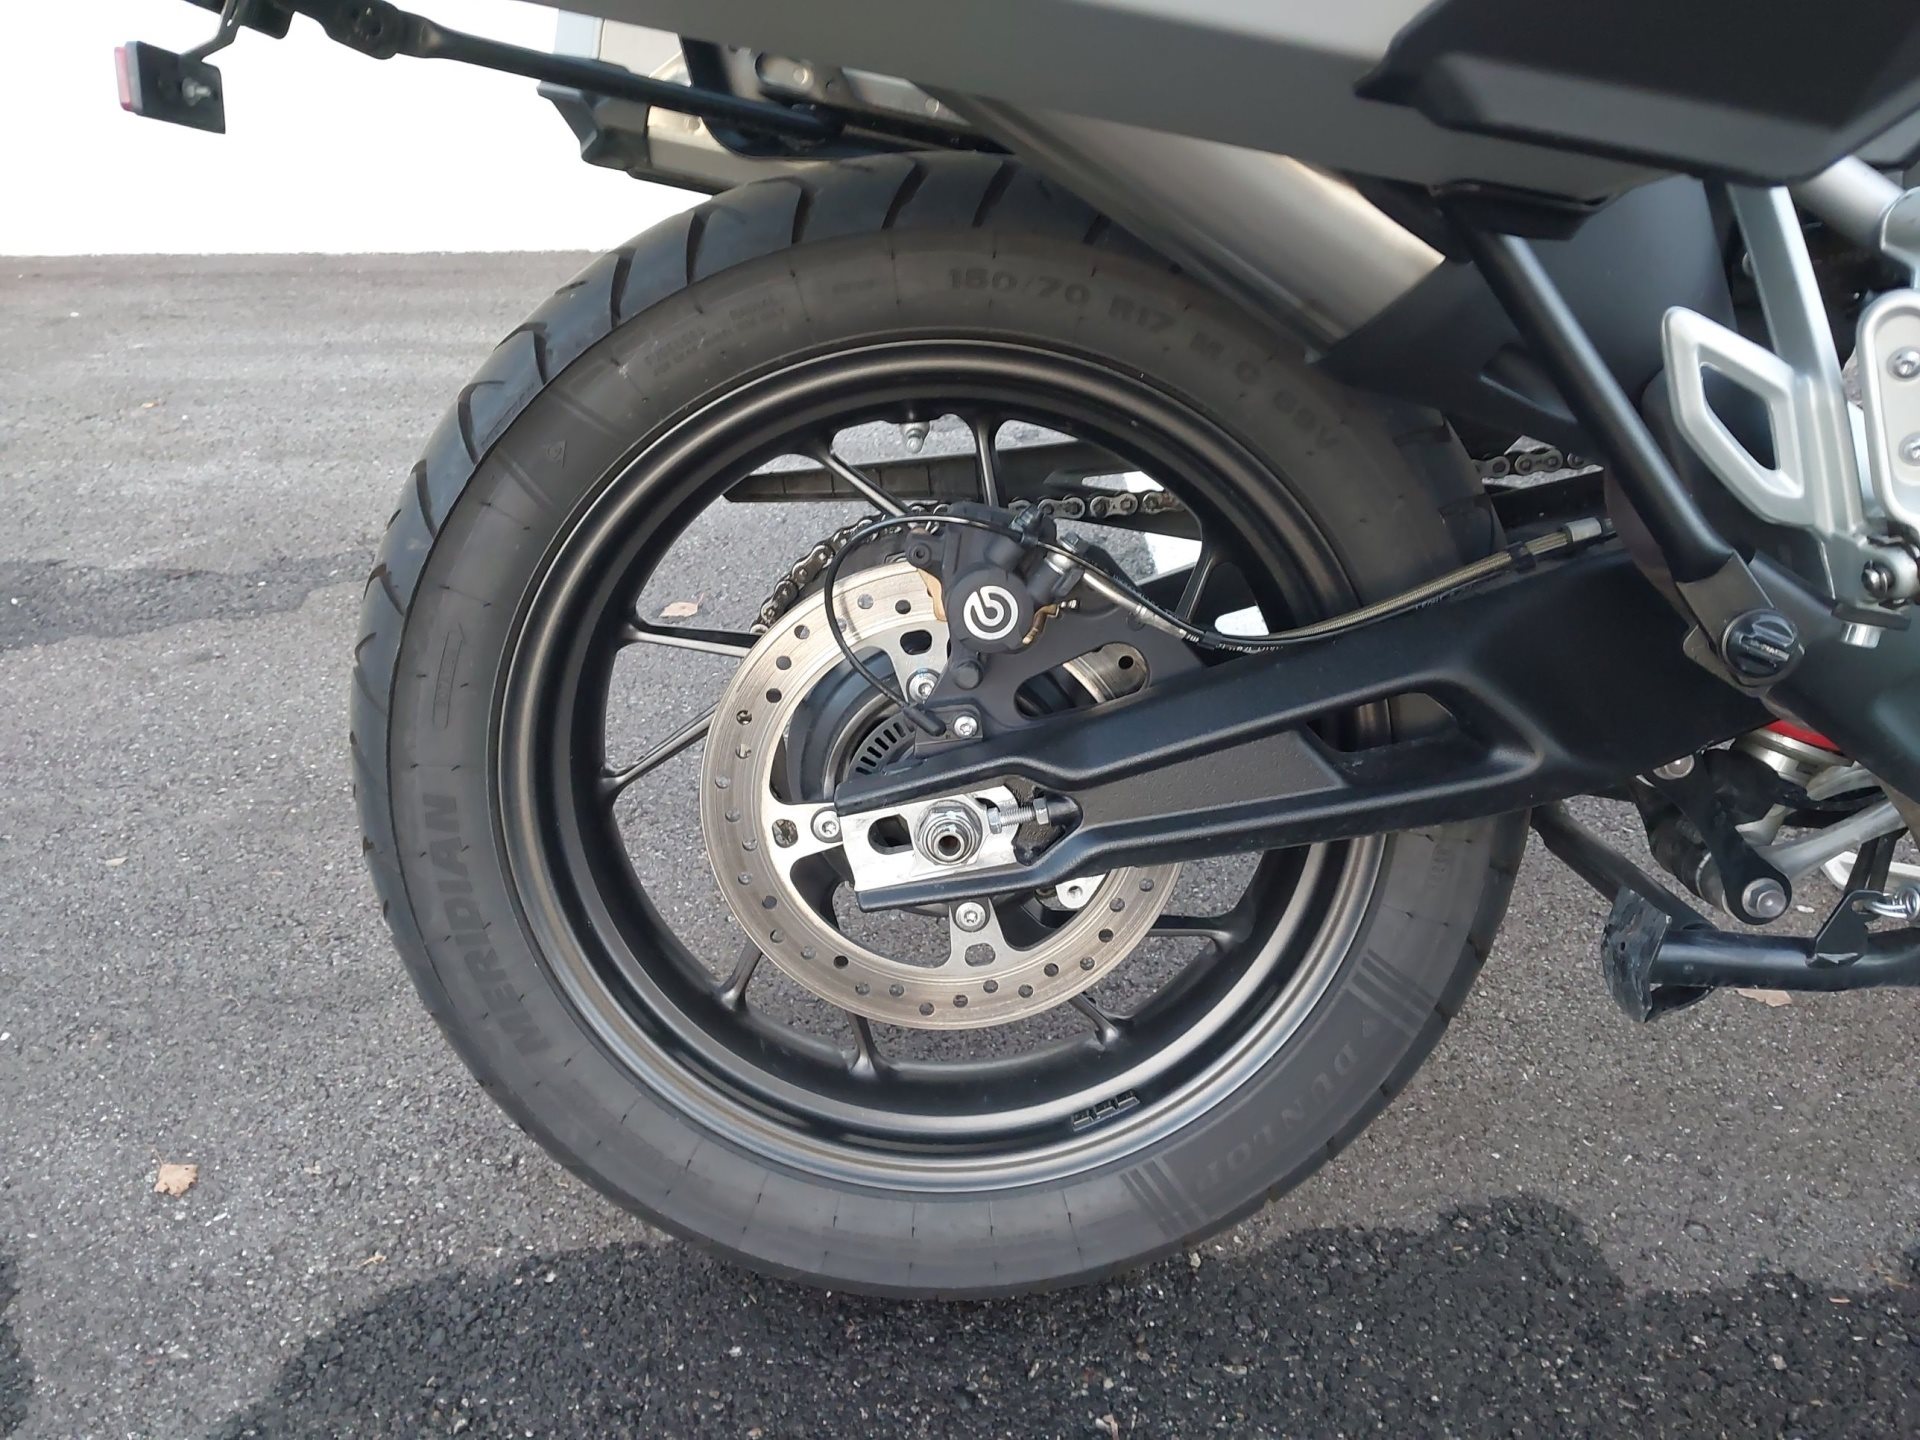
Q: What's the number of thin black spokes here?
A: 9